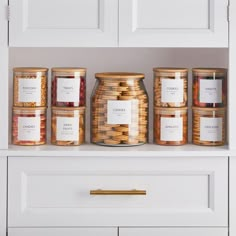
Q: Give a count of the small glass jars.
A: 8